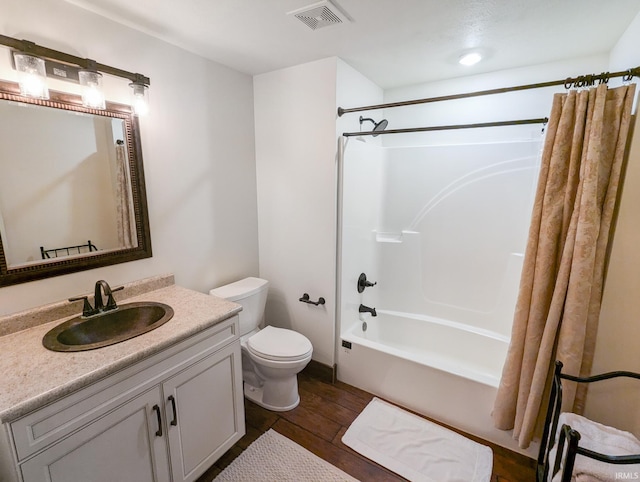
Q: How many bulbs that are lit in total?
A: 4